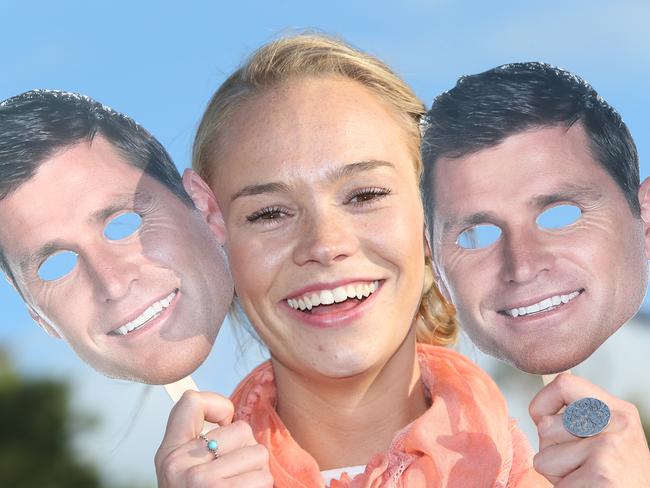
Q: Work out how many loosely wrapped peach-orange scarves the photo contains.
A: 1